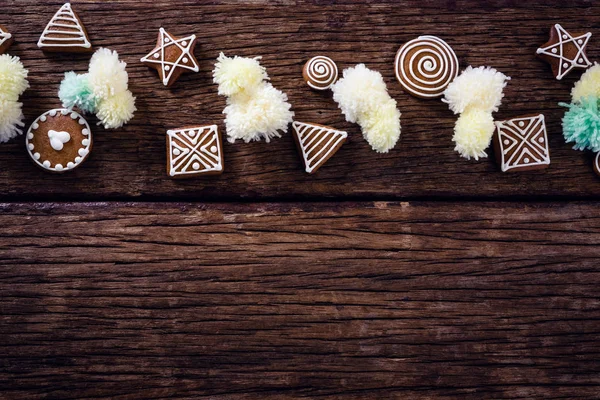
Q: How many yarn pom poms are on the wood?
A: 13